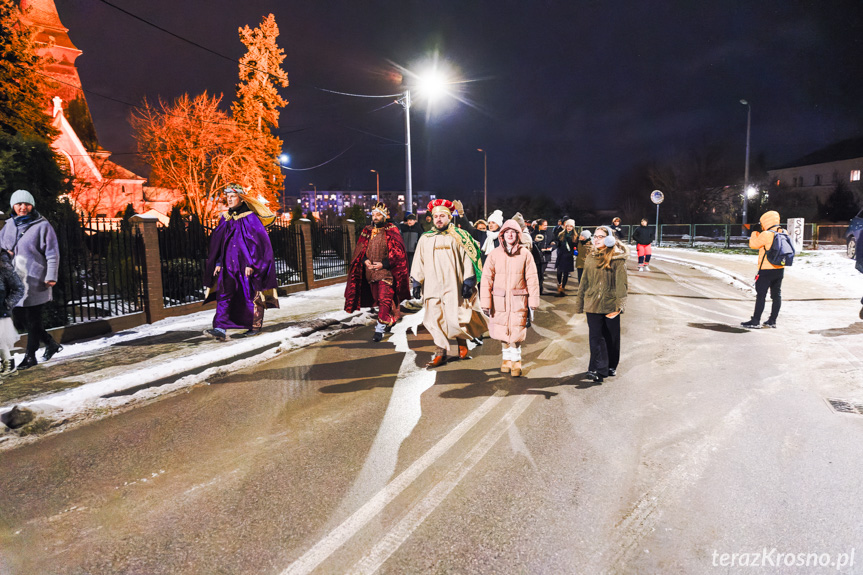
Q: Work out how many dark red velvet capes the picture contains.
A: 1